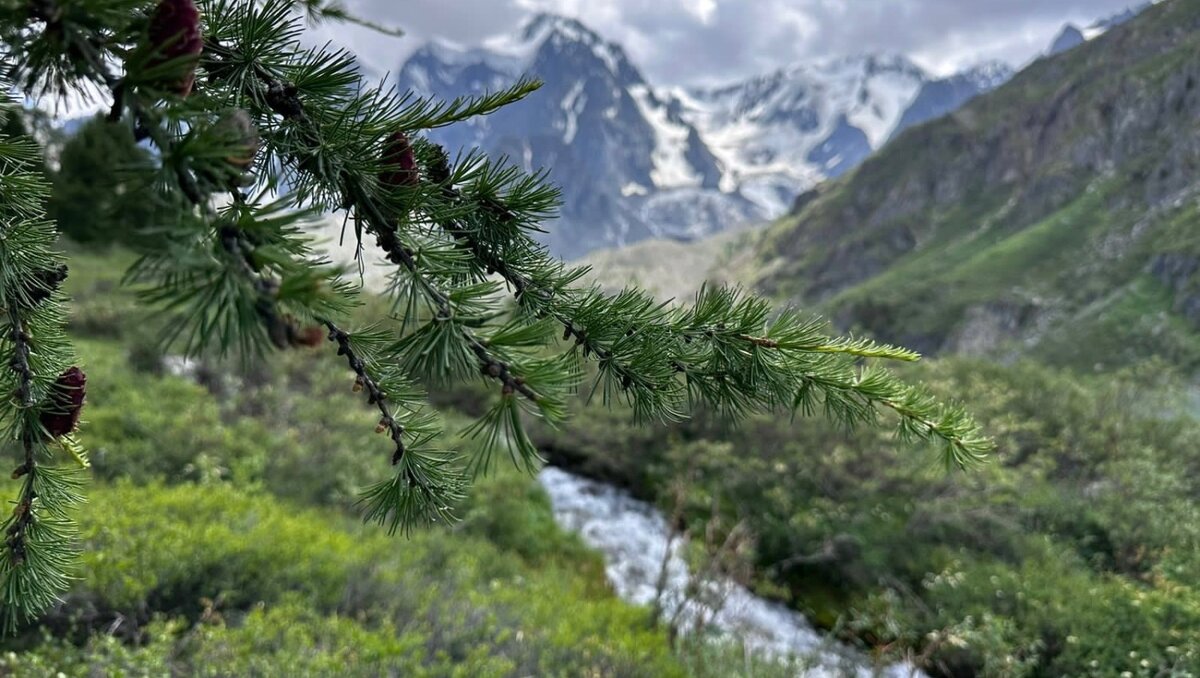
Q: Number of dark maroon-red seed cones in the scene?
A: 3